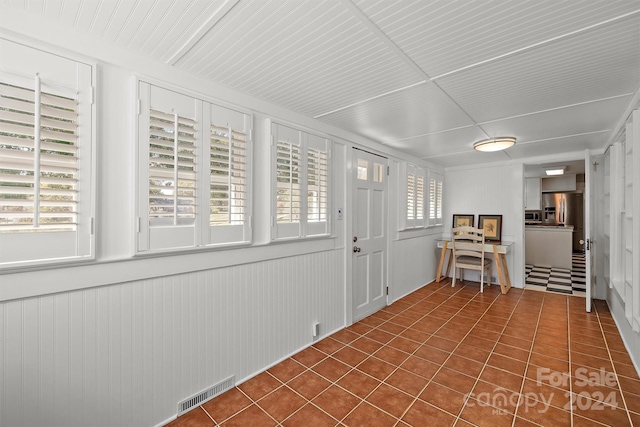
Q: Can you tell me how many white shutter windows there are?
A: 5